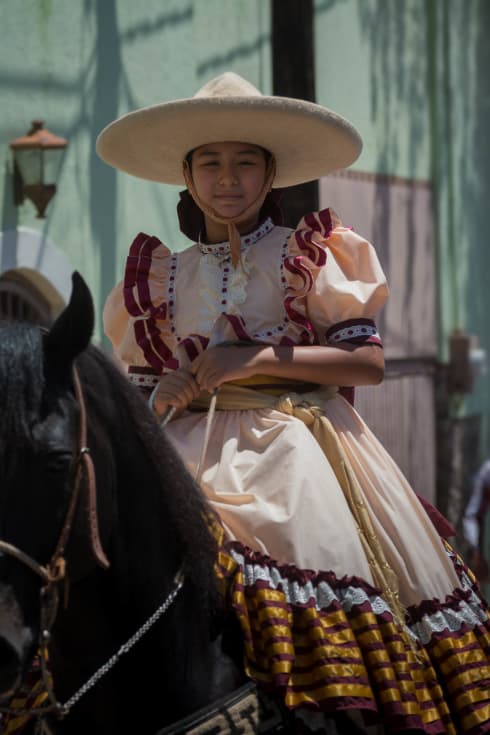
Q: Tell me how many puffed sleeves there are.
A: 2